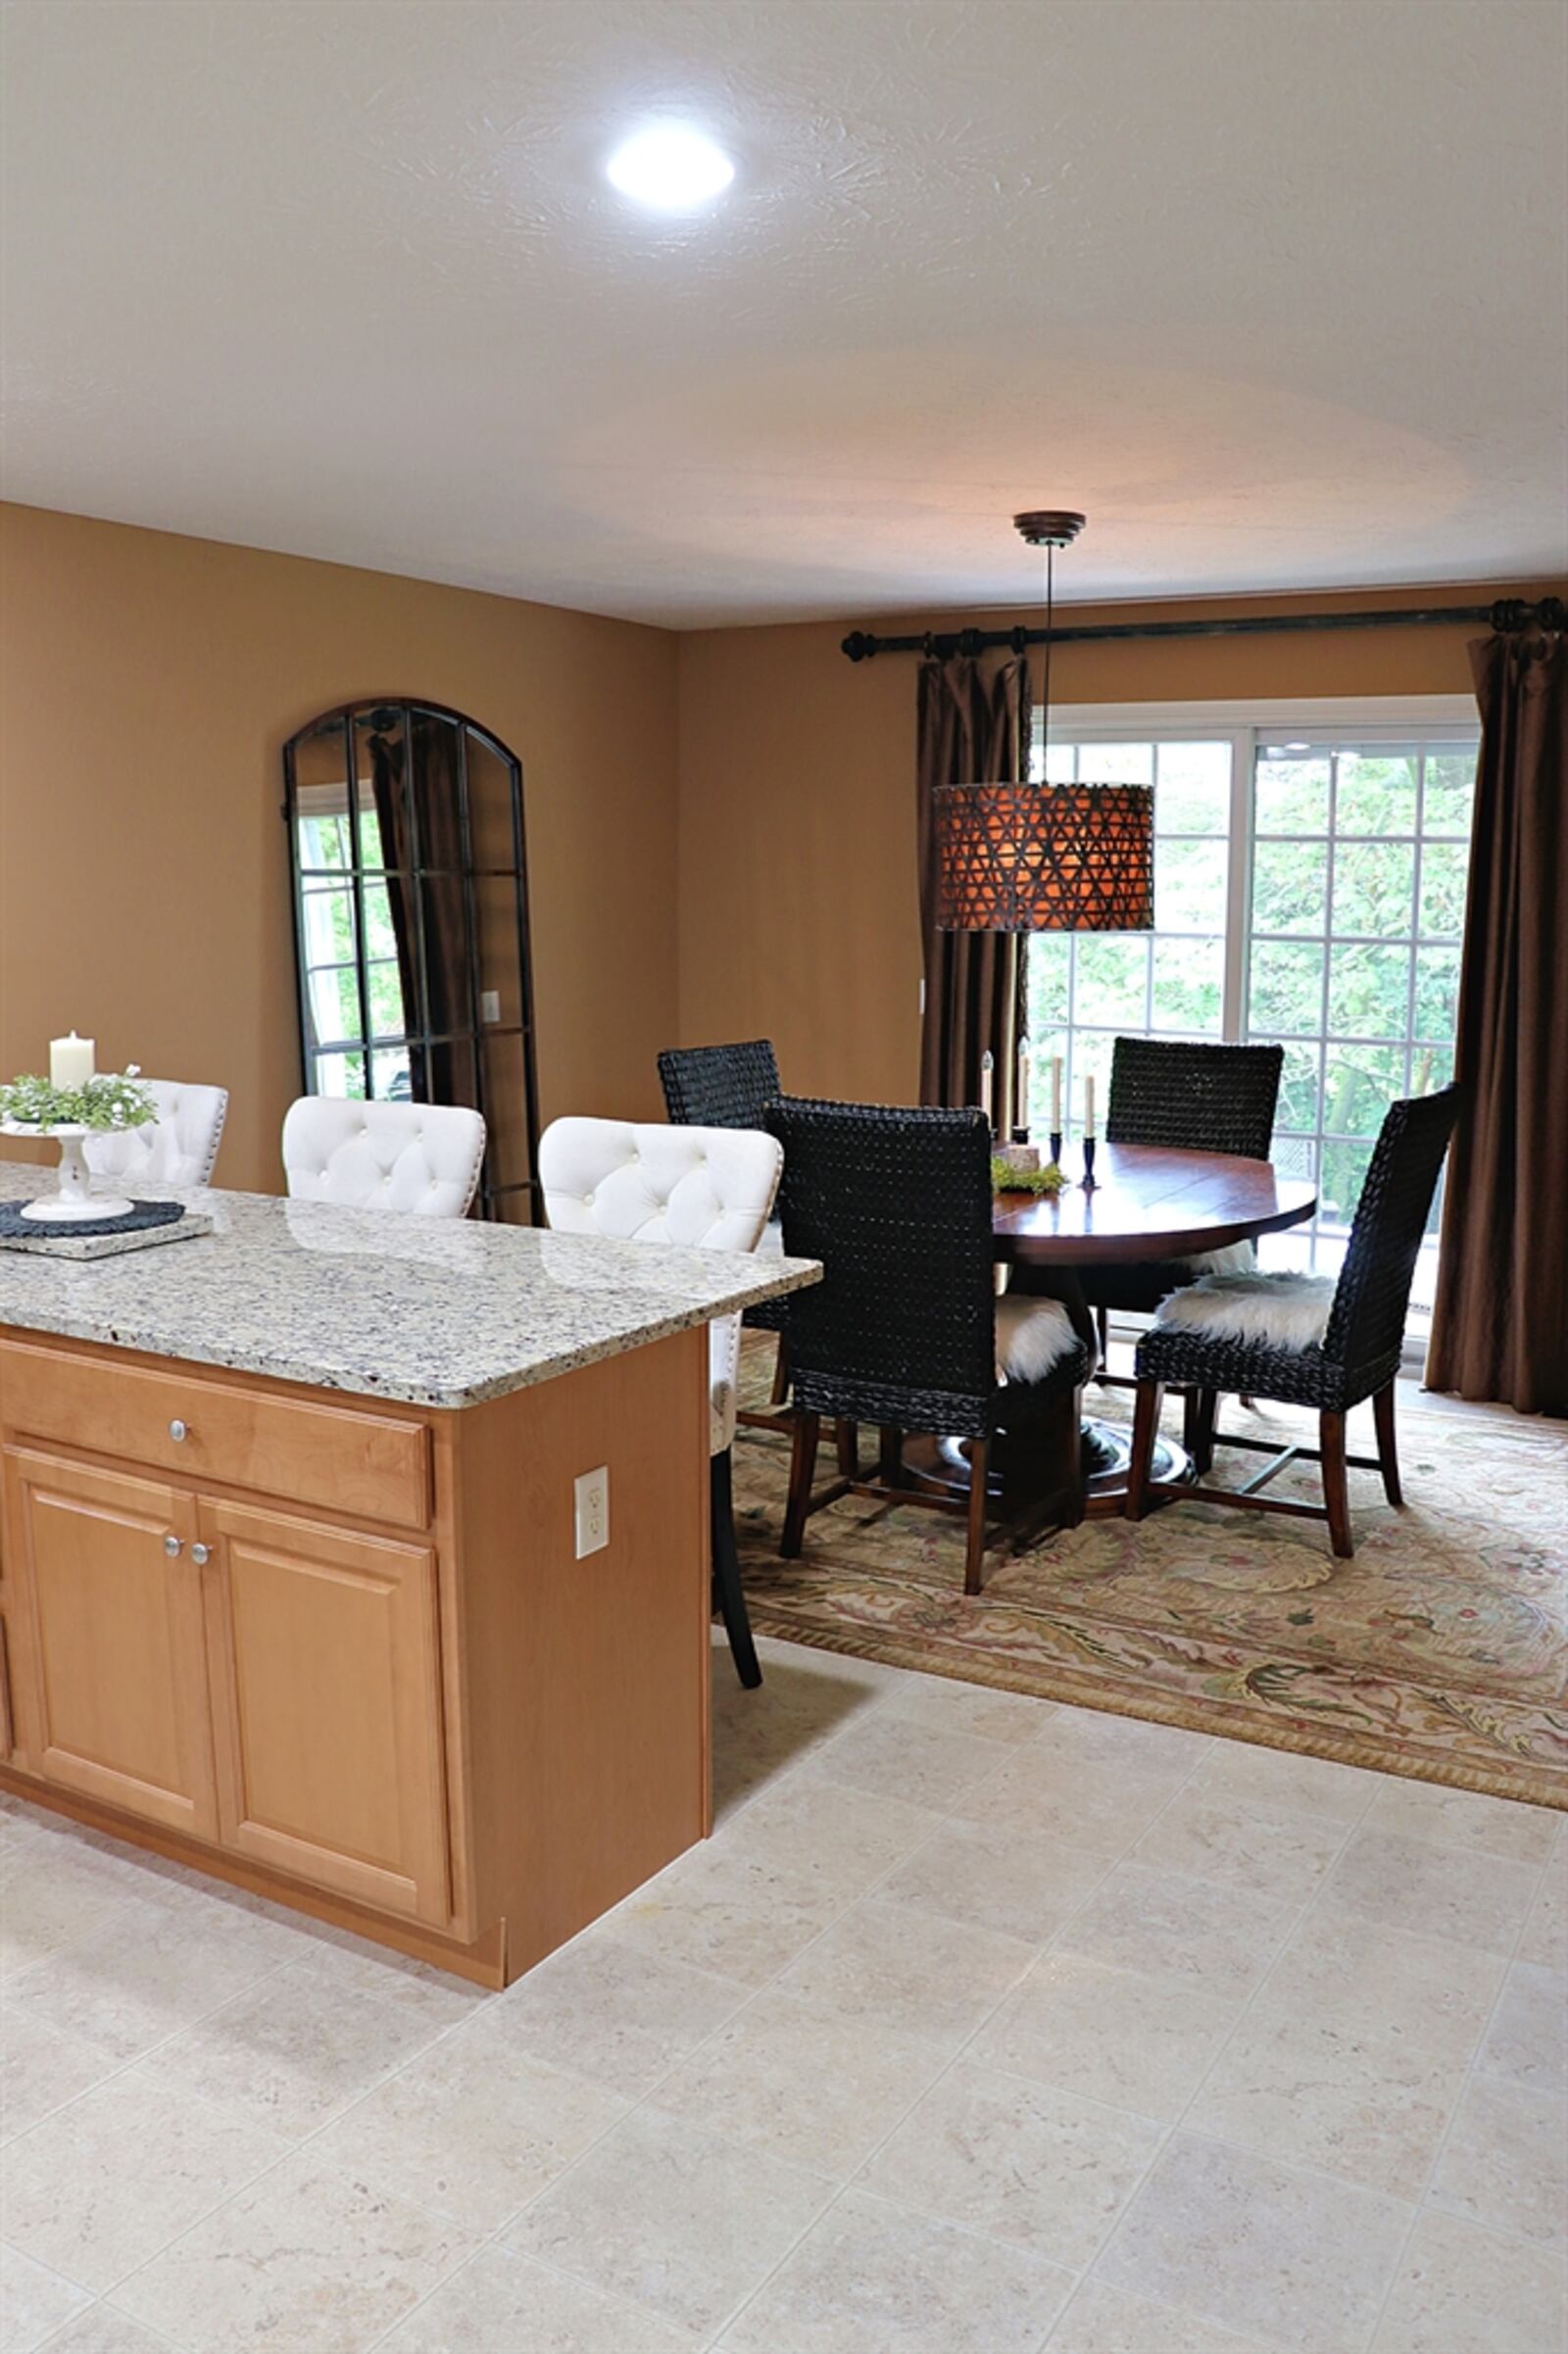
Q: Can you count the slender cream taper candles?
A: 4